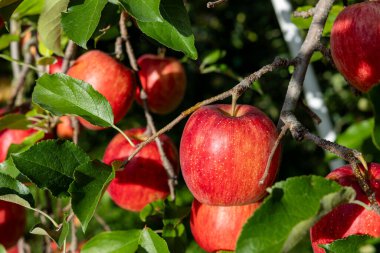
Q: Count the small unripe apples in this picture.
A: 0